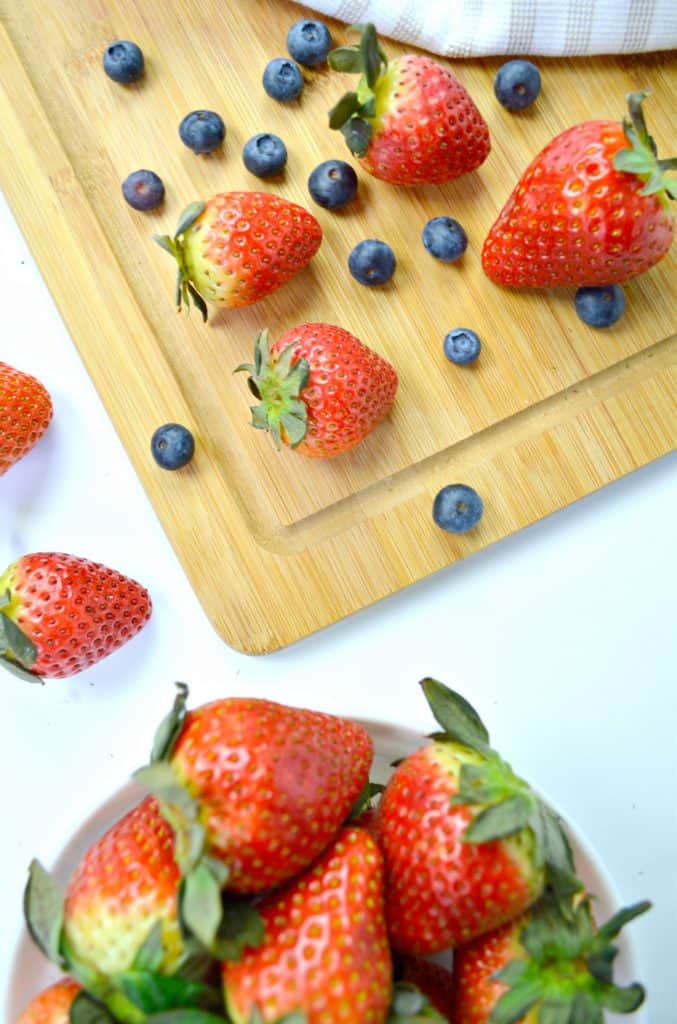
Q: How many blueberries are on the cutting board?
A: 14